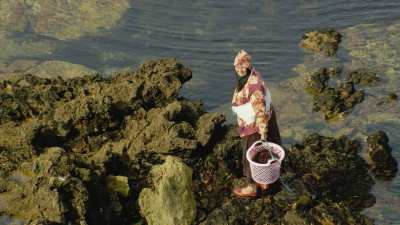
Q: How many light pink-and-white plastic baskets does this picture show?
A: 1